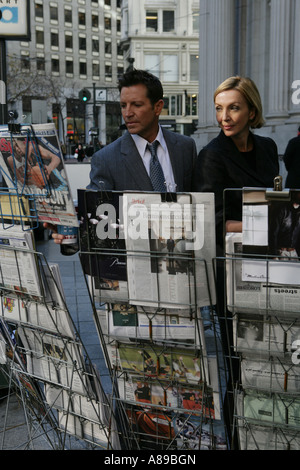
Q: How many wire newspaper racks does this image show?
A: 3